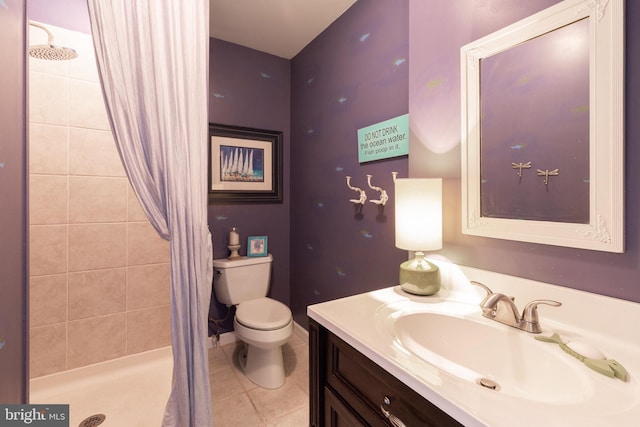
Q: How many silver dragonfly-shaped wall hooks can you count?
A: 2